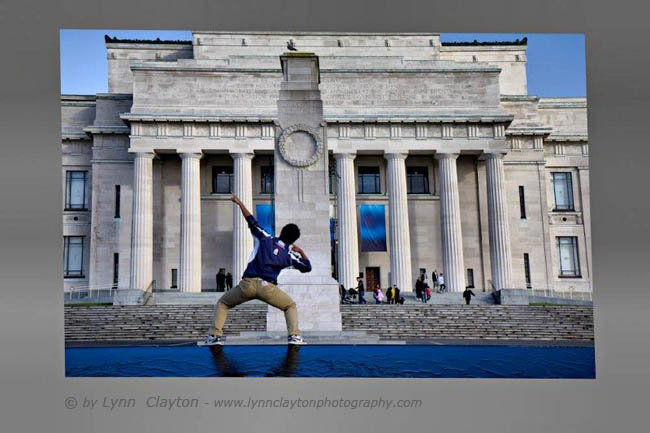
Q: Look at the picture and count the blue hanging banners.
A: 2